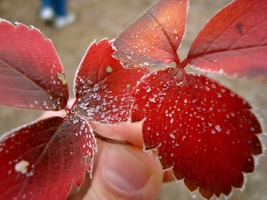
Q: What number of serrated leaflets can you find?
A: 6